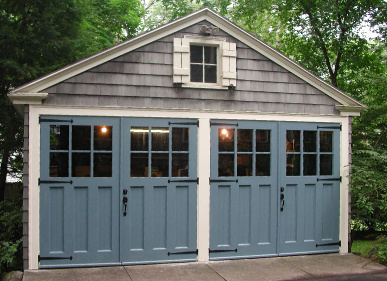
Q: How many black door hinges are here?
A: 12